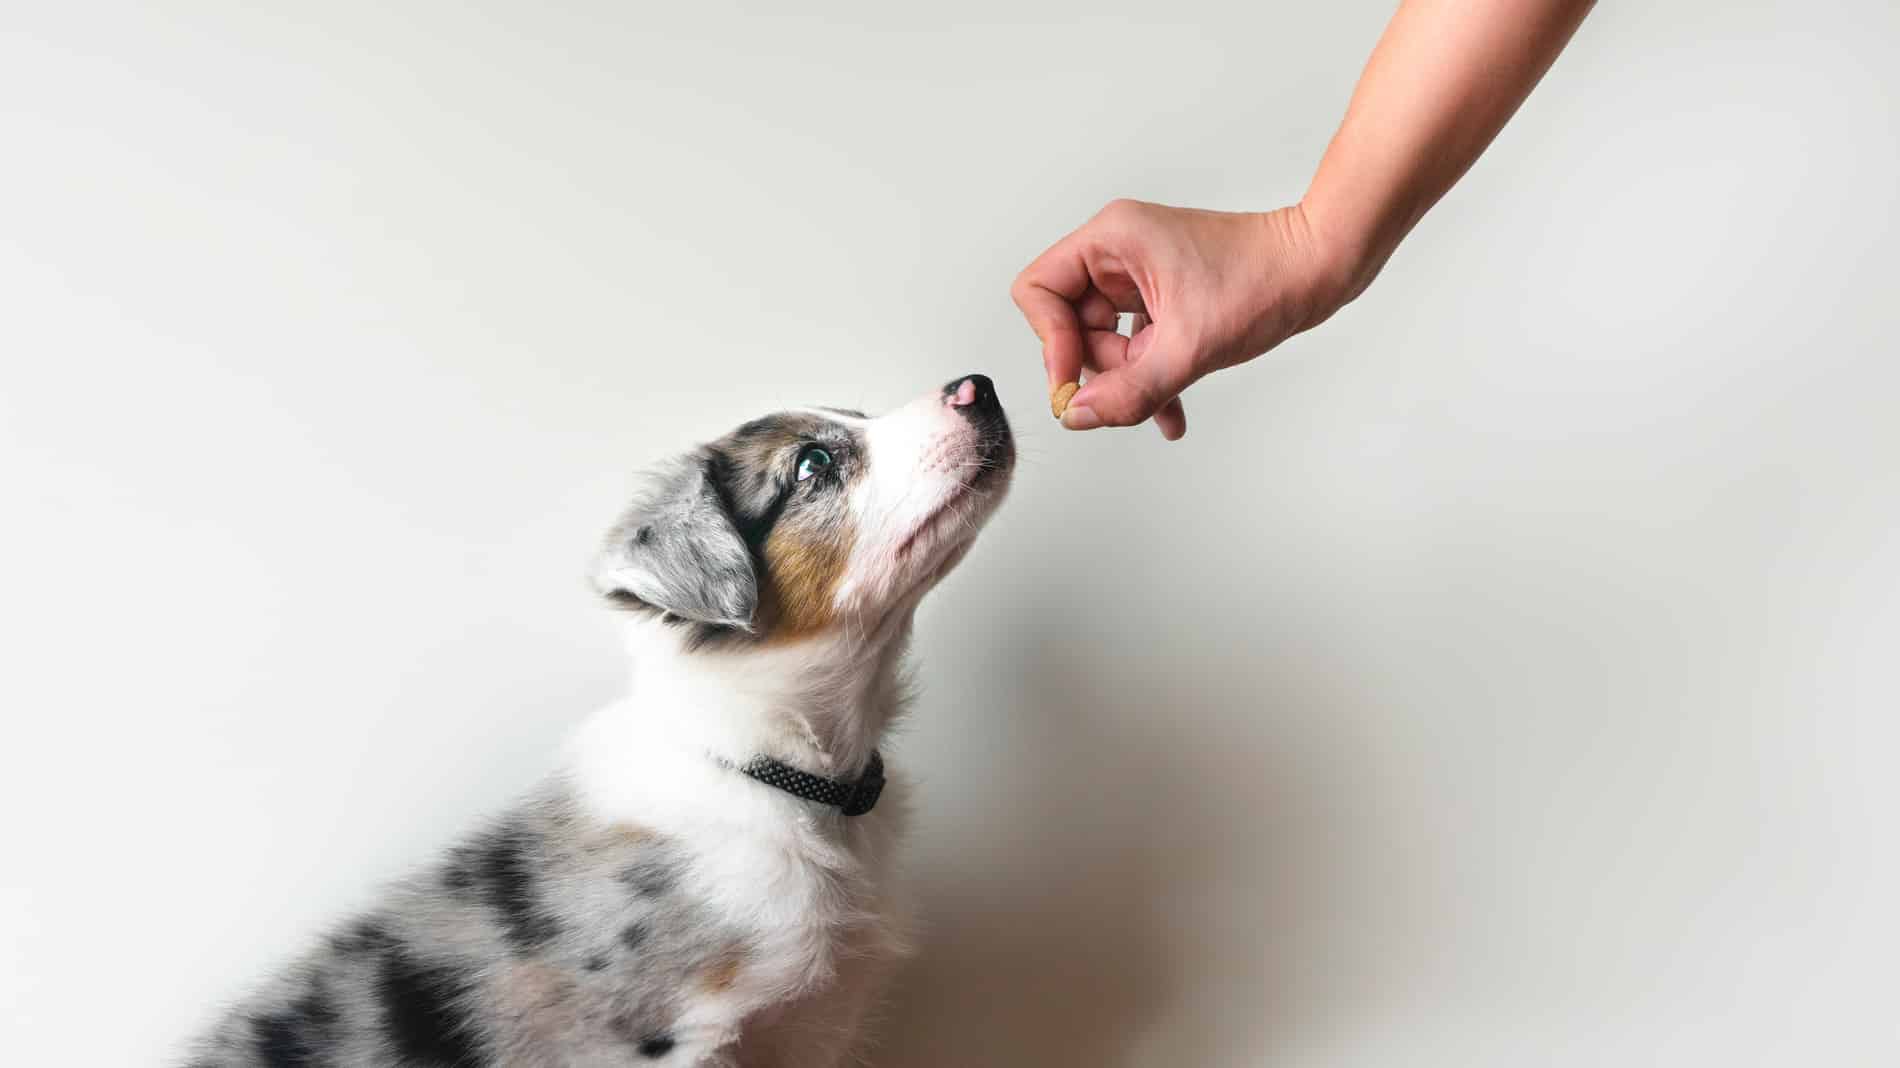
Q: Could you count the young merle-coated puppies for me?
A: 1